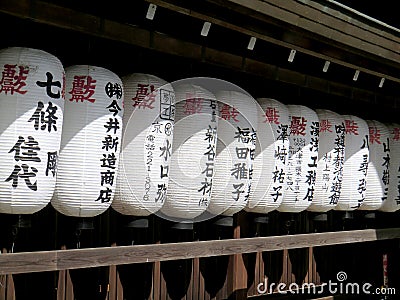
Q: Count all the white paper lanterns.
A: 11